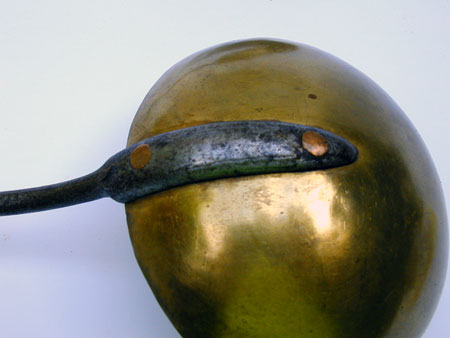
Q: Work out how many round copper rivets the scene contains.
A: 2